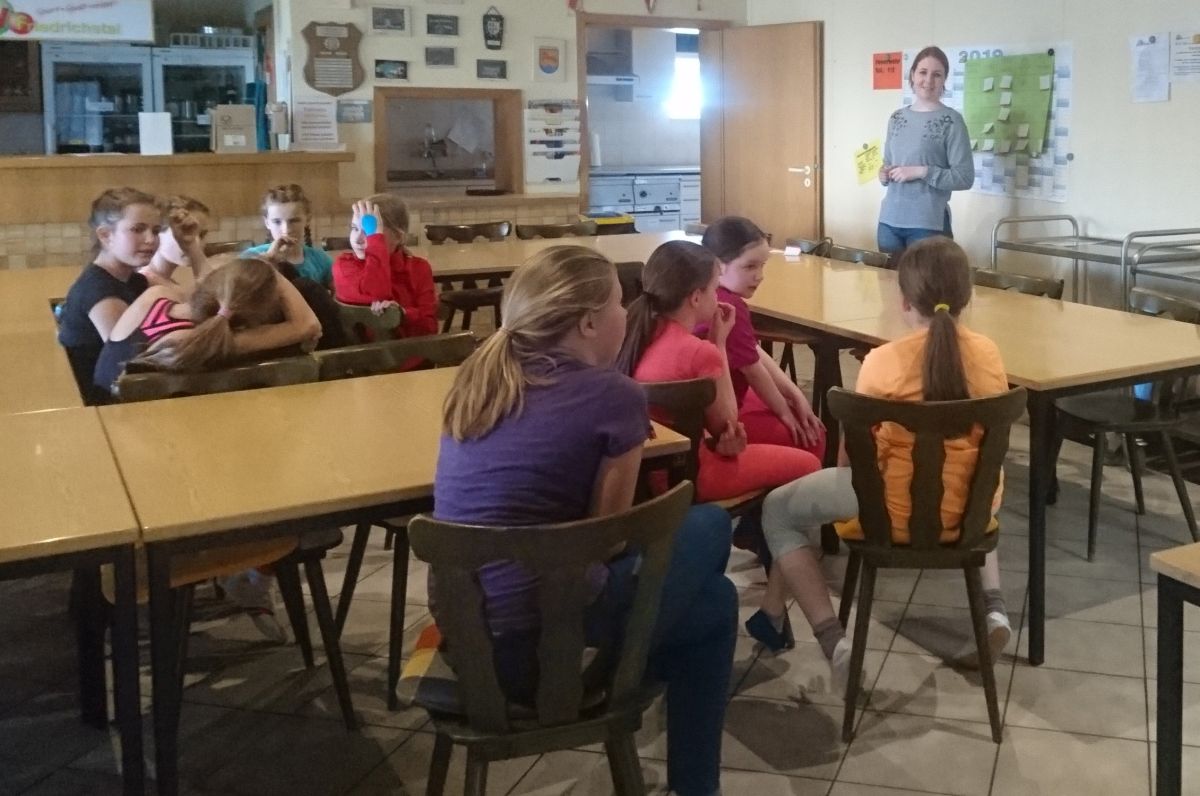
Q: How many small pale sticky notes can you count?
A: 11